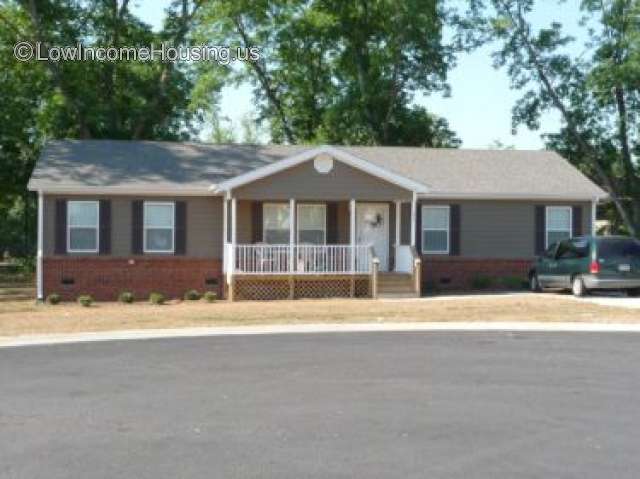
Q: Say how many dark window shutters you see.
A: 10